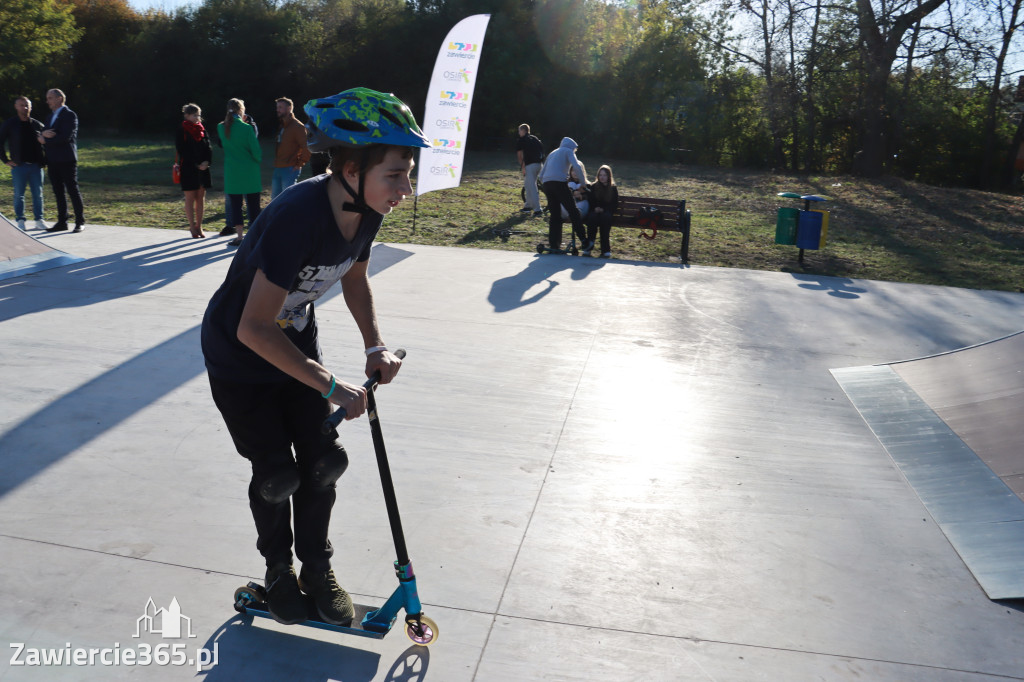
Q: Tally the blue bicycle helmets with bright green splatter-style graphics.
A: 1